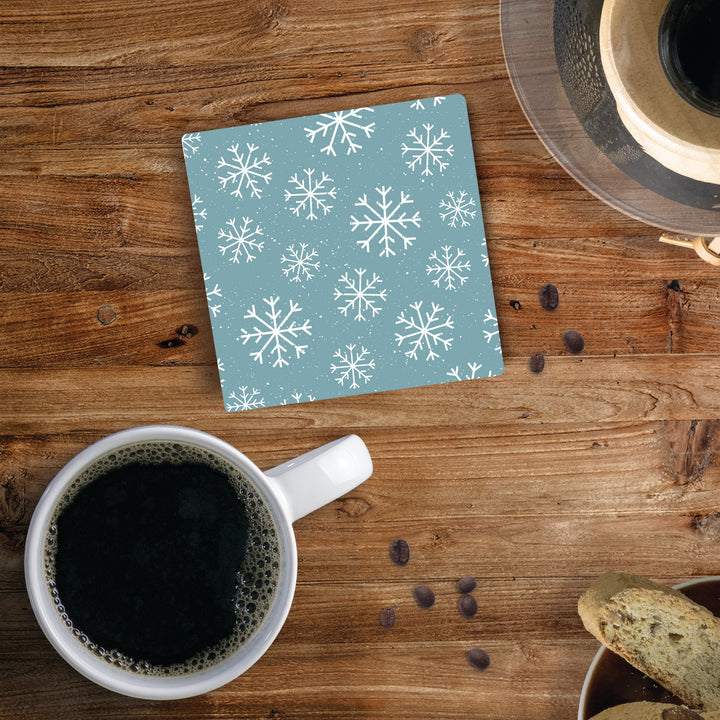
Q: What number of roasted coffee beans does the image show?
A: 9